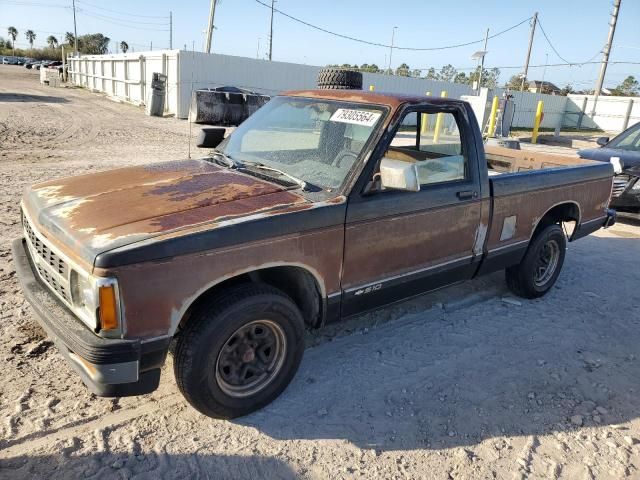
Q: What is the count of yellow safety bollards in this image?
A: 4